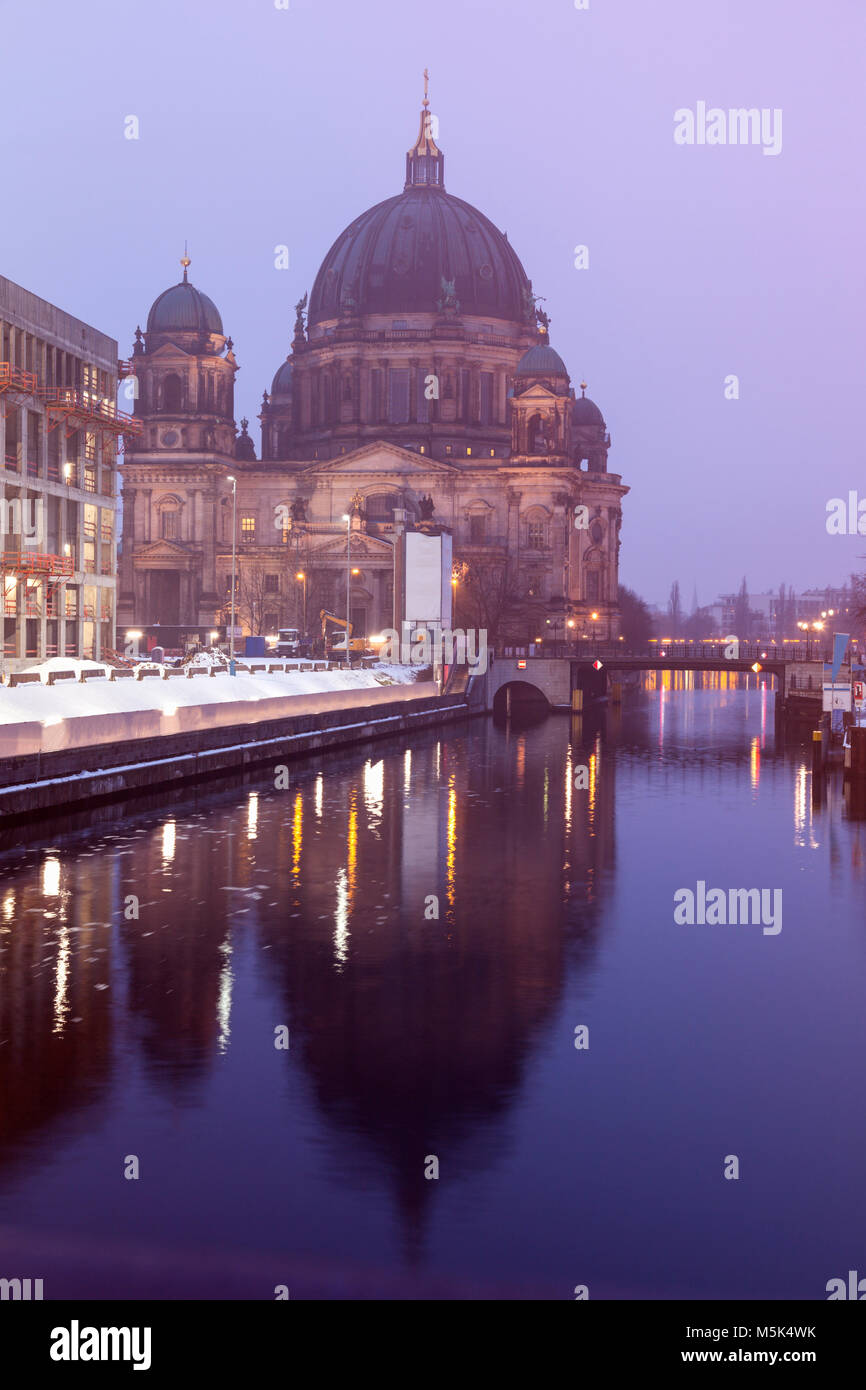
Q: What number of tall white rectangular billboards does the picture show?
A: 1